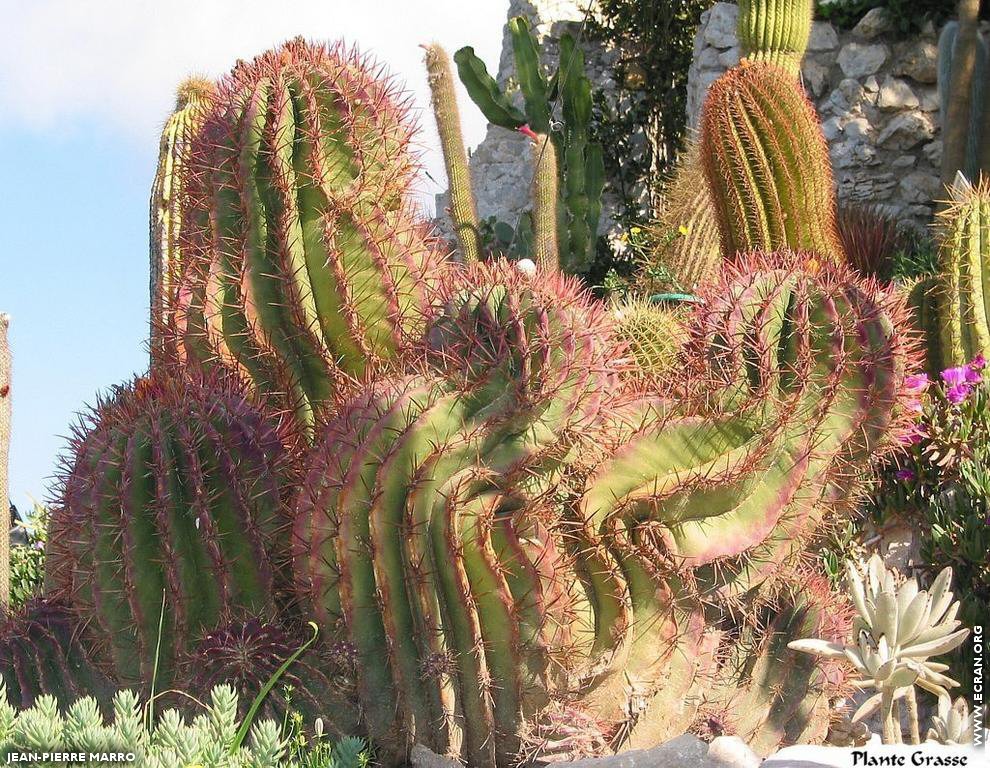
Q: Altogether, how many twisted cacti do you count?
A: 2